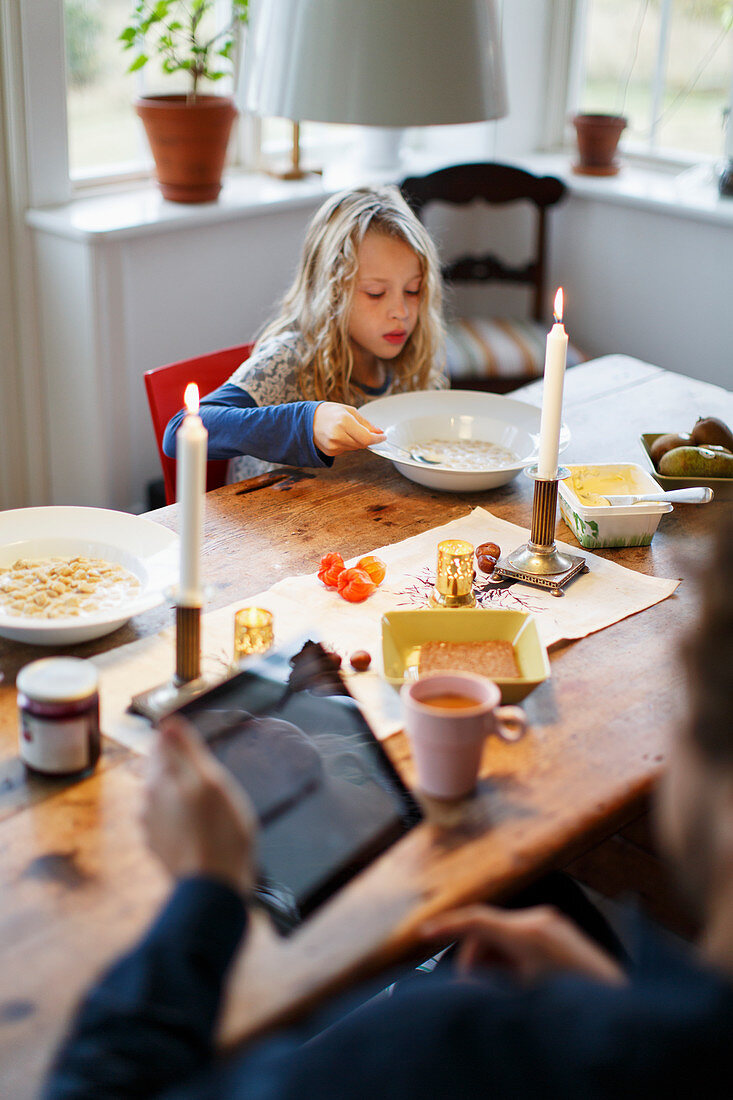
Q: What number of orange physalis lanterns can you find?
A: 3